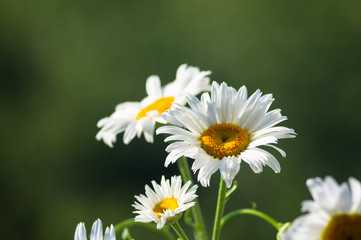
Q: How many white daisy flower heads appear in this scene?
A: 5